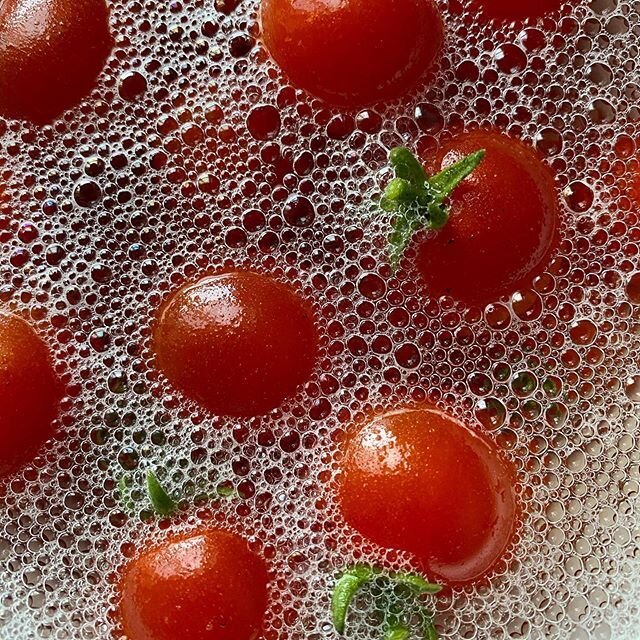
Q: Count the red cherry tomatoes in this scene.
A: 8